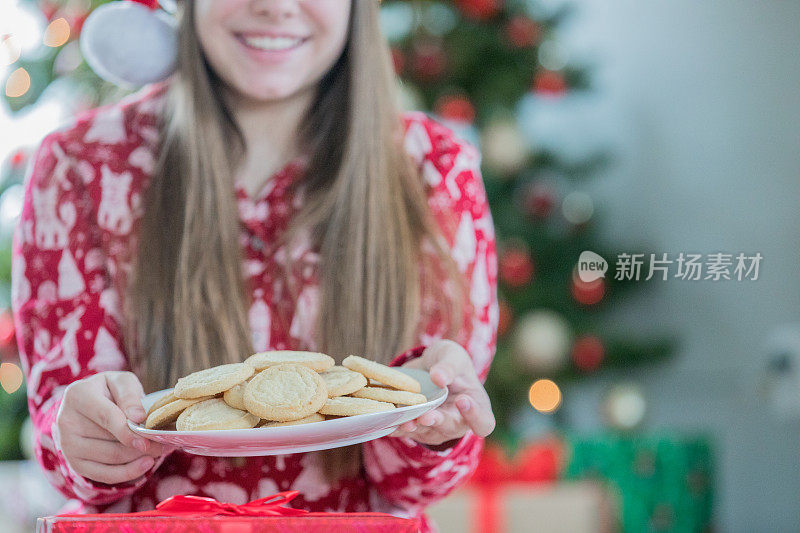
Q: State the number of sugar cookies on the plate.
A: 12